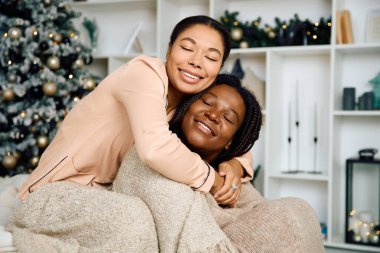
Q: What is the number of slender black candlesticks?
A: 3